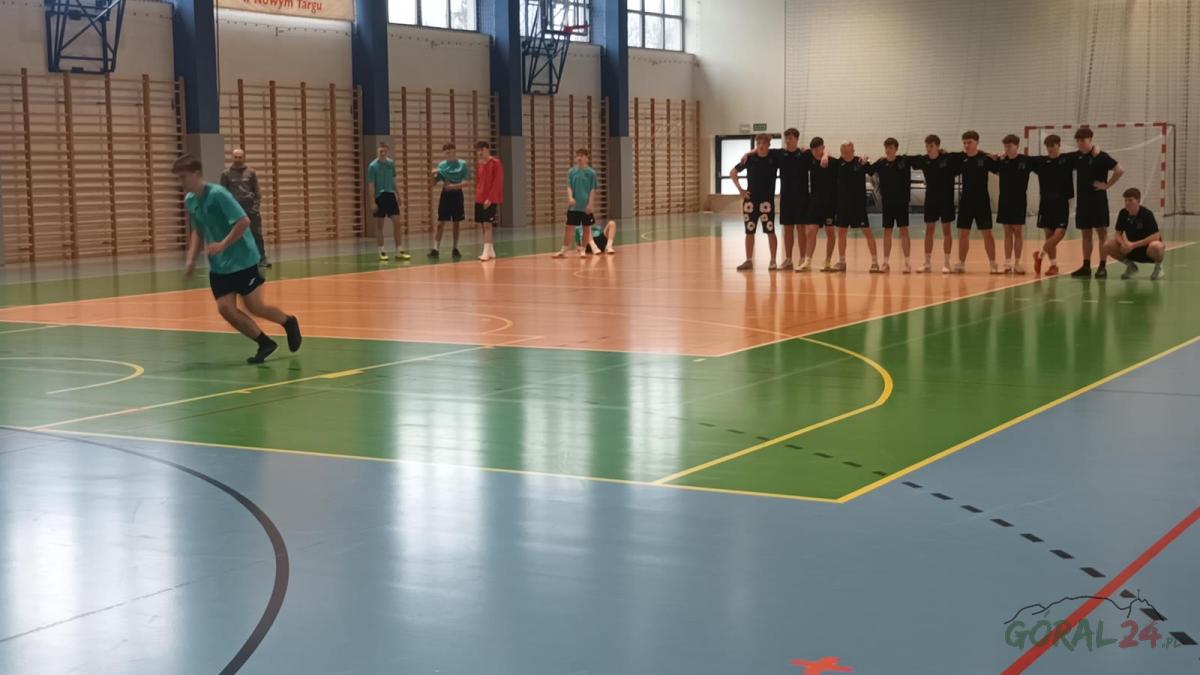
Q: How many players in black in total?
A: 11